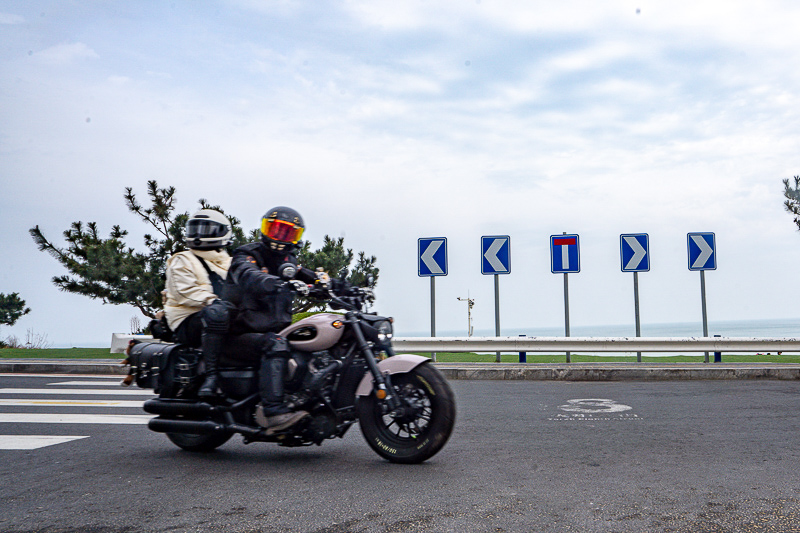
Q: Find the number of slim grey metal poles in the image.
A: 5